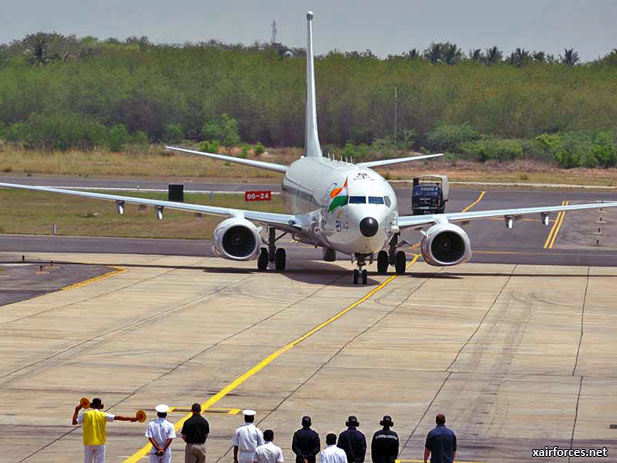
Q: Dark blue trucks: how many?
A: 1